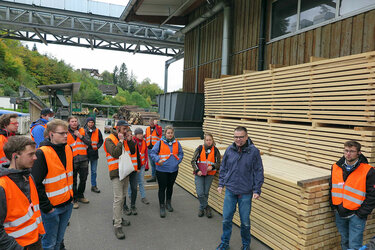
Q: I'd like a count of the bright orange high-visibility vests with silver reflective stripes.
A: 13